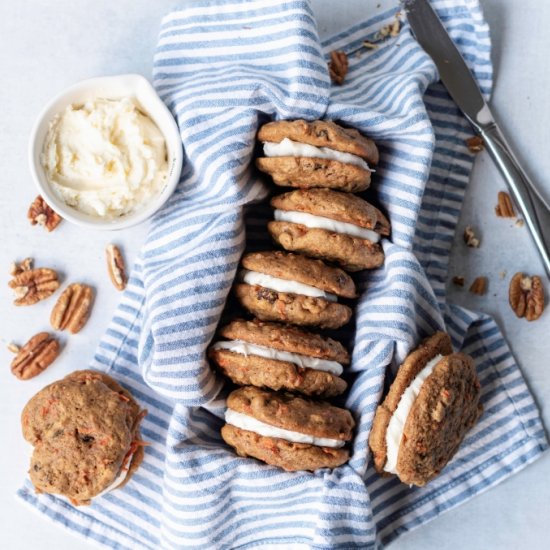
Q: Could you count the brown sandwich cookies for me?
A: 7